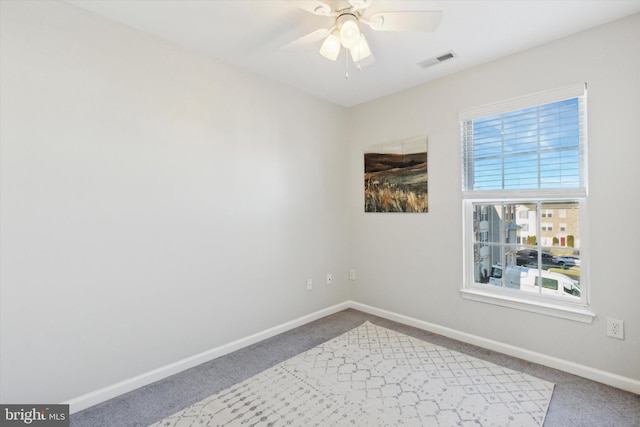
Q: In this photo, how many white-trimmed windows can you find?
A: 1